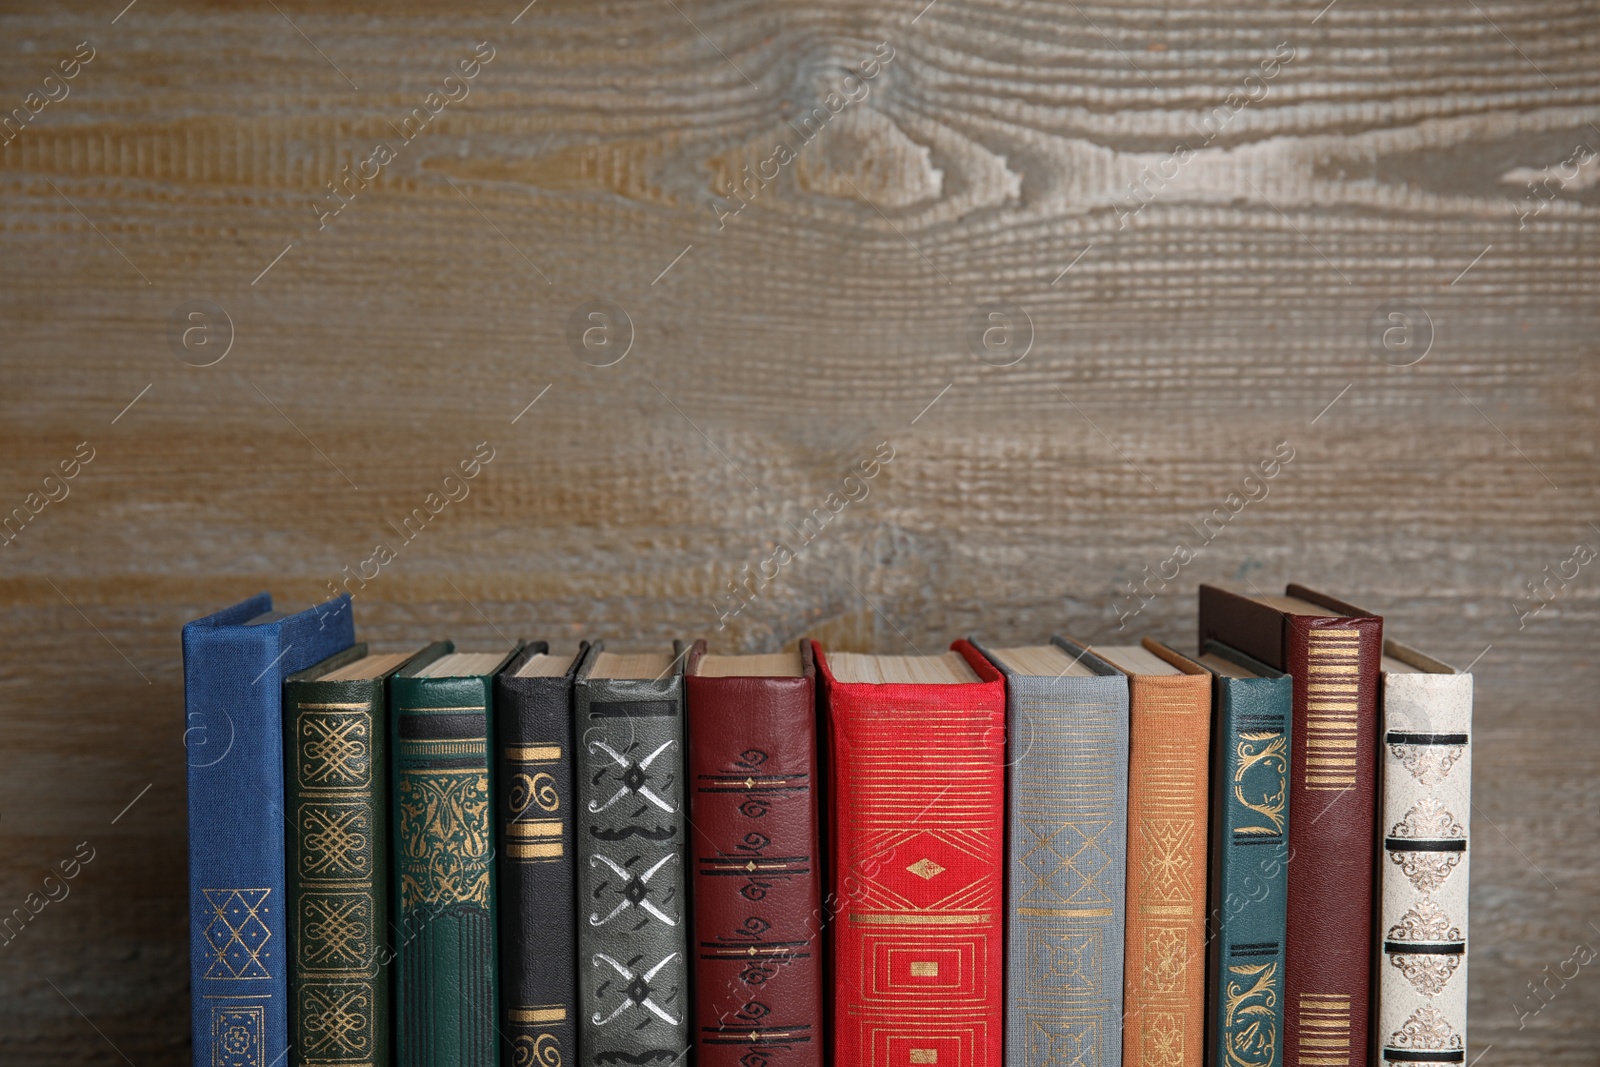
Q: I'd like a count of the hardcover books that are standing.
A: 12